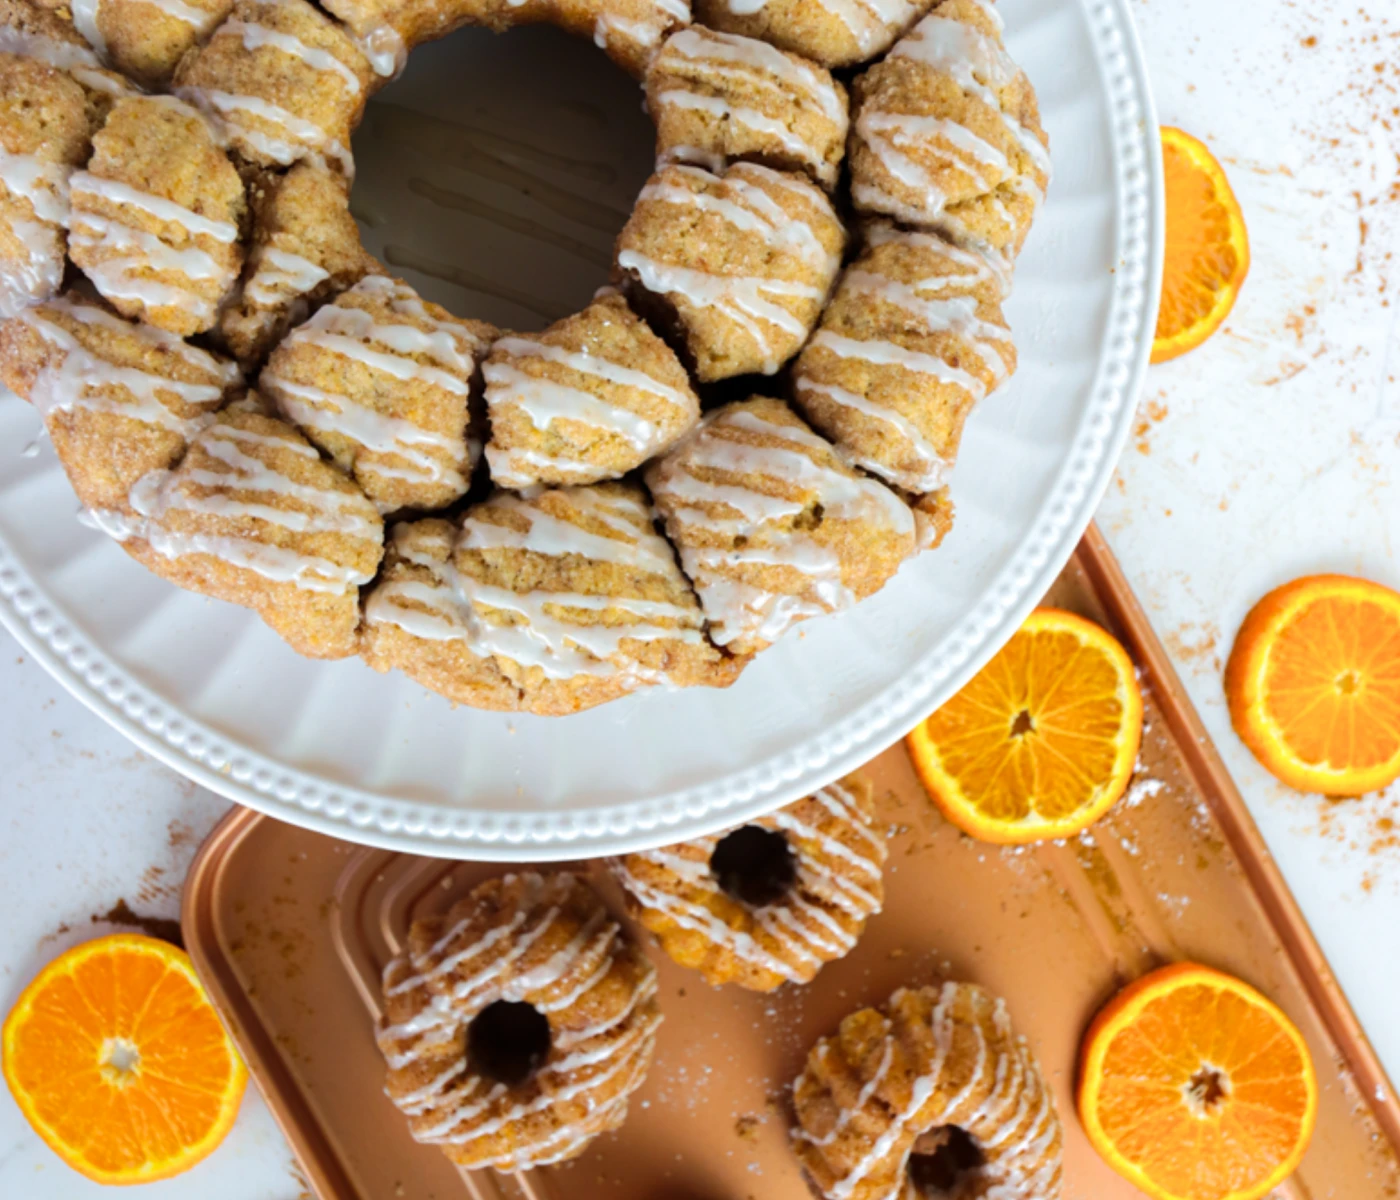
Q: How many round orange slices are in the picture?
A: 5